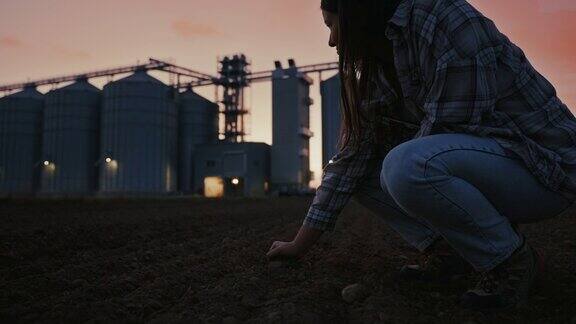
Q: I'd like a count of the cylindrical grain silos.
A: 5